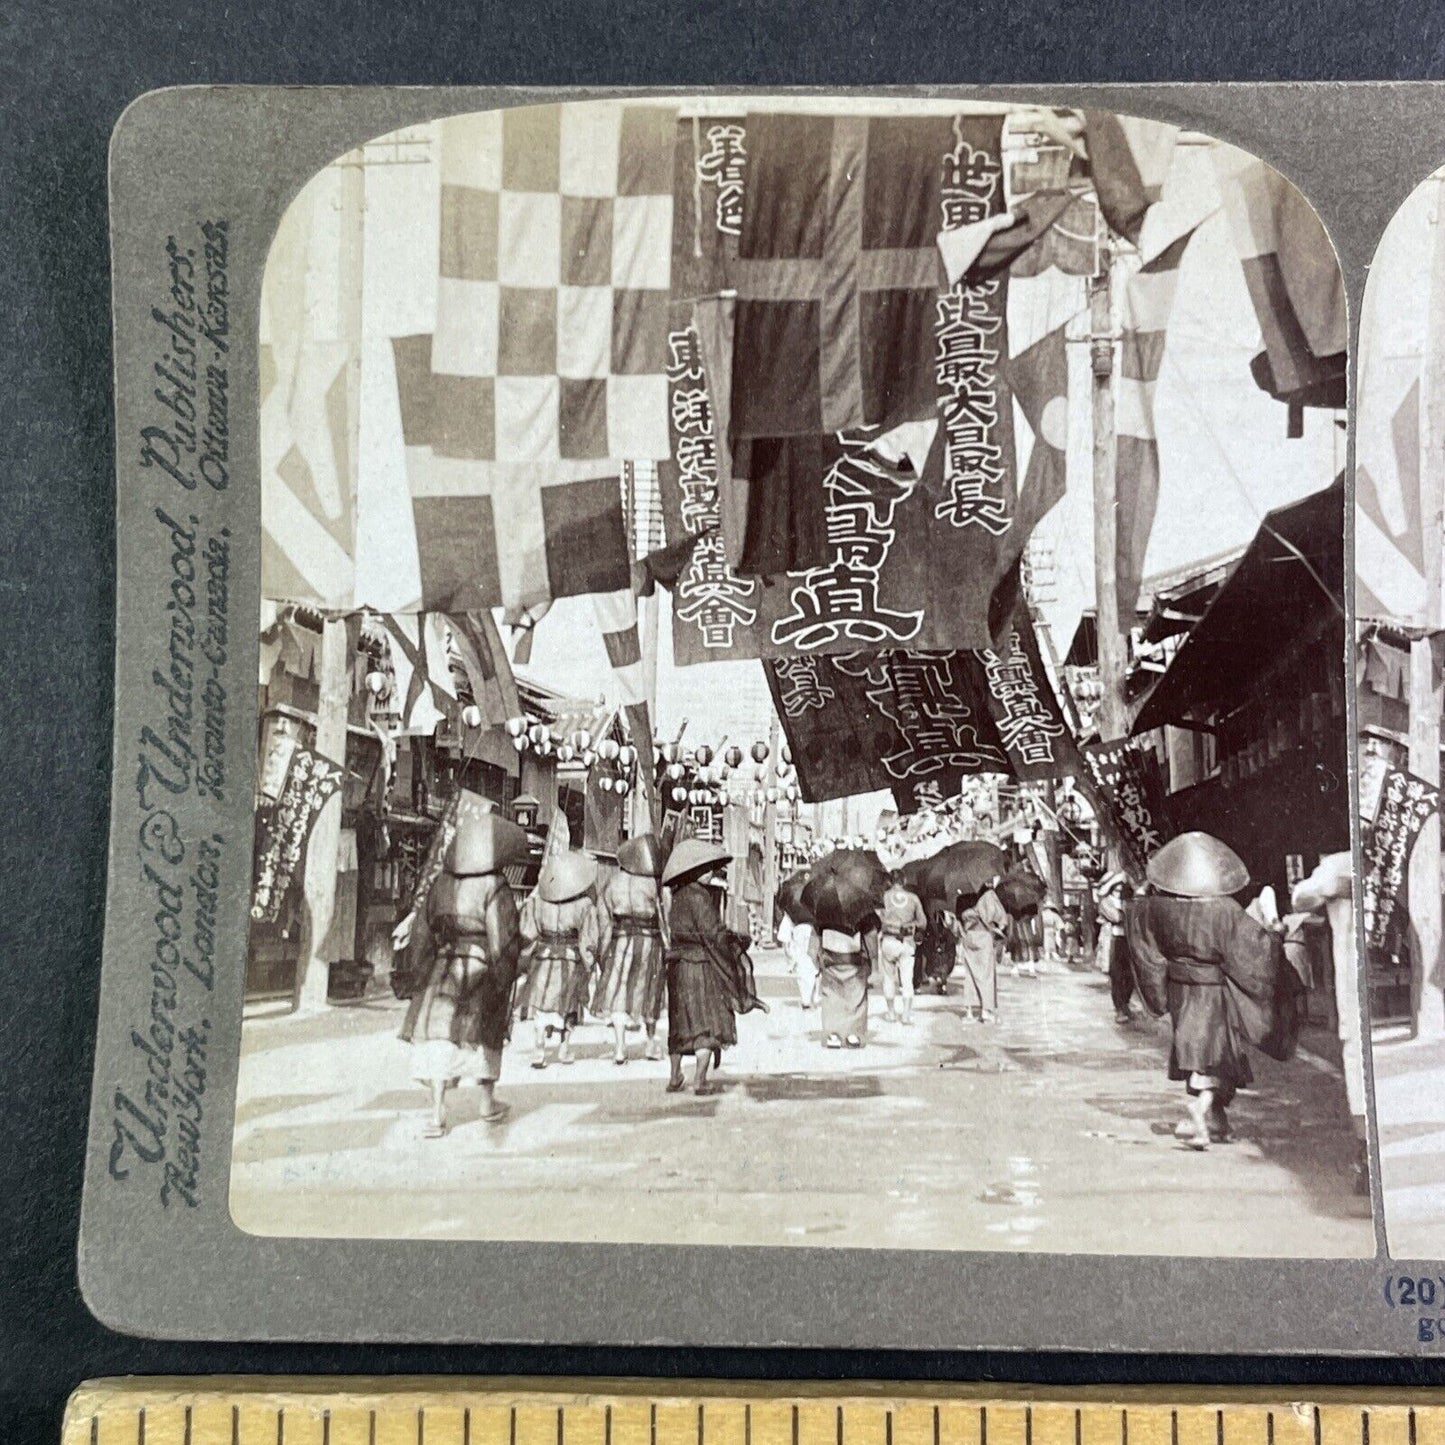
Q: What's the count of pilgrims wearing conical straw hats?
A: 5